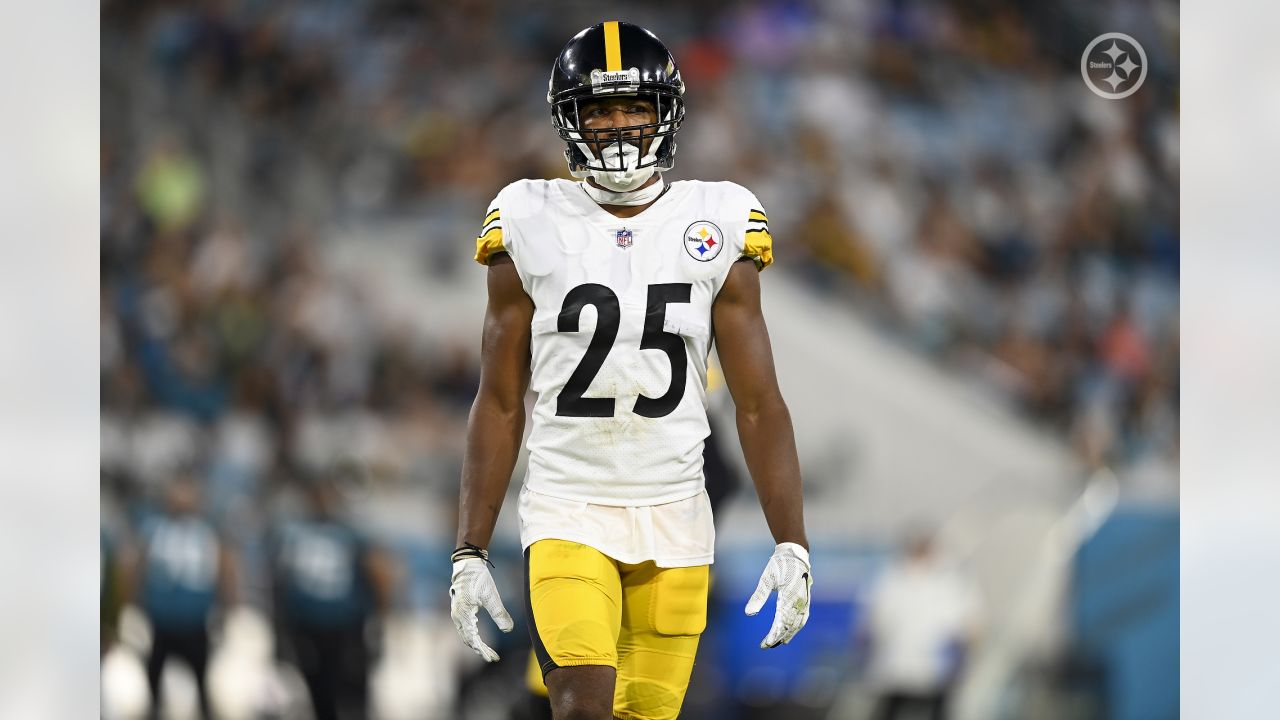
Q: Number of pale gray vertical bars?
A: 2